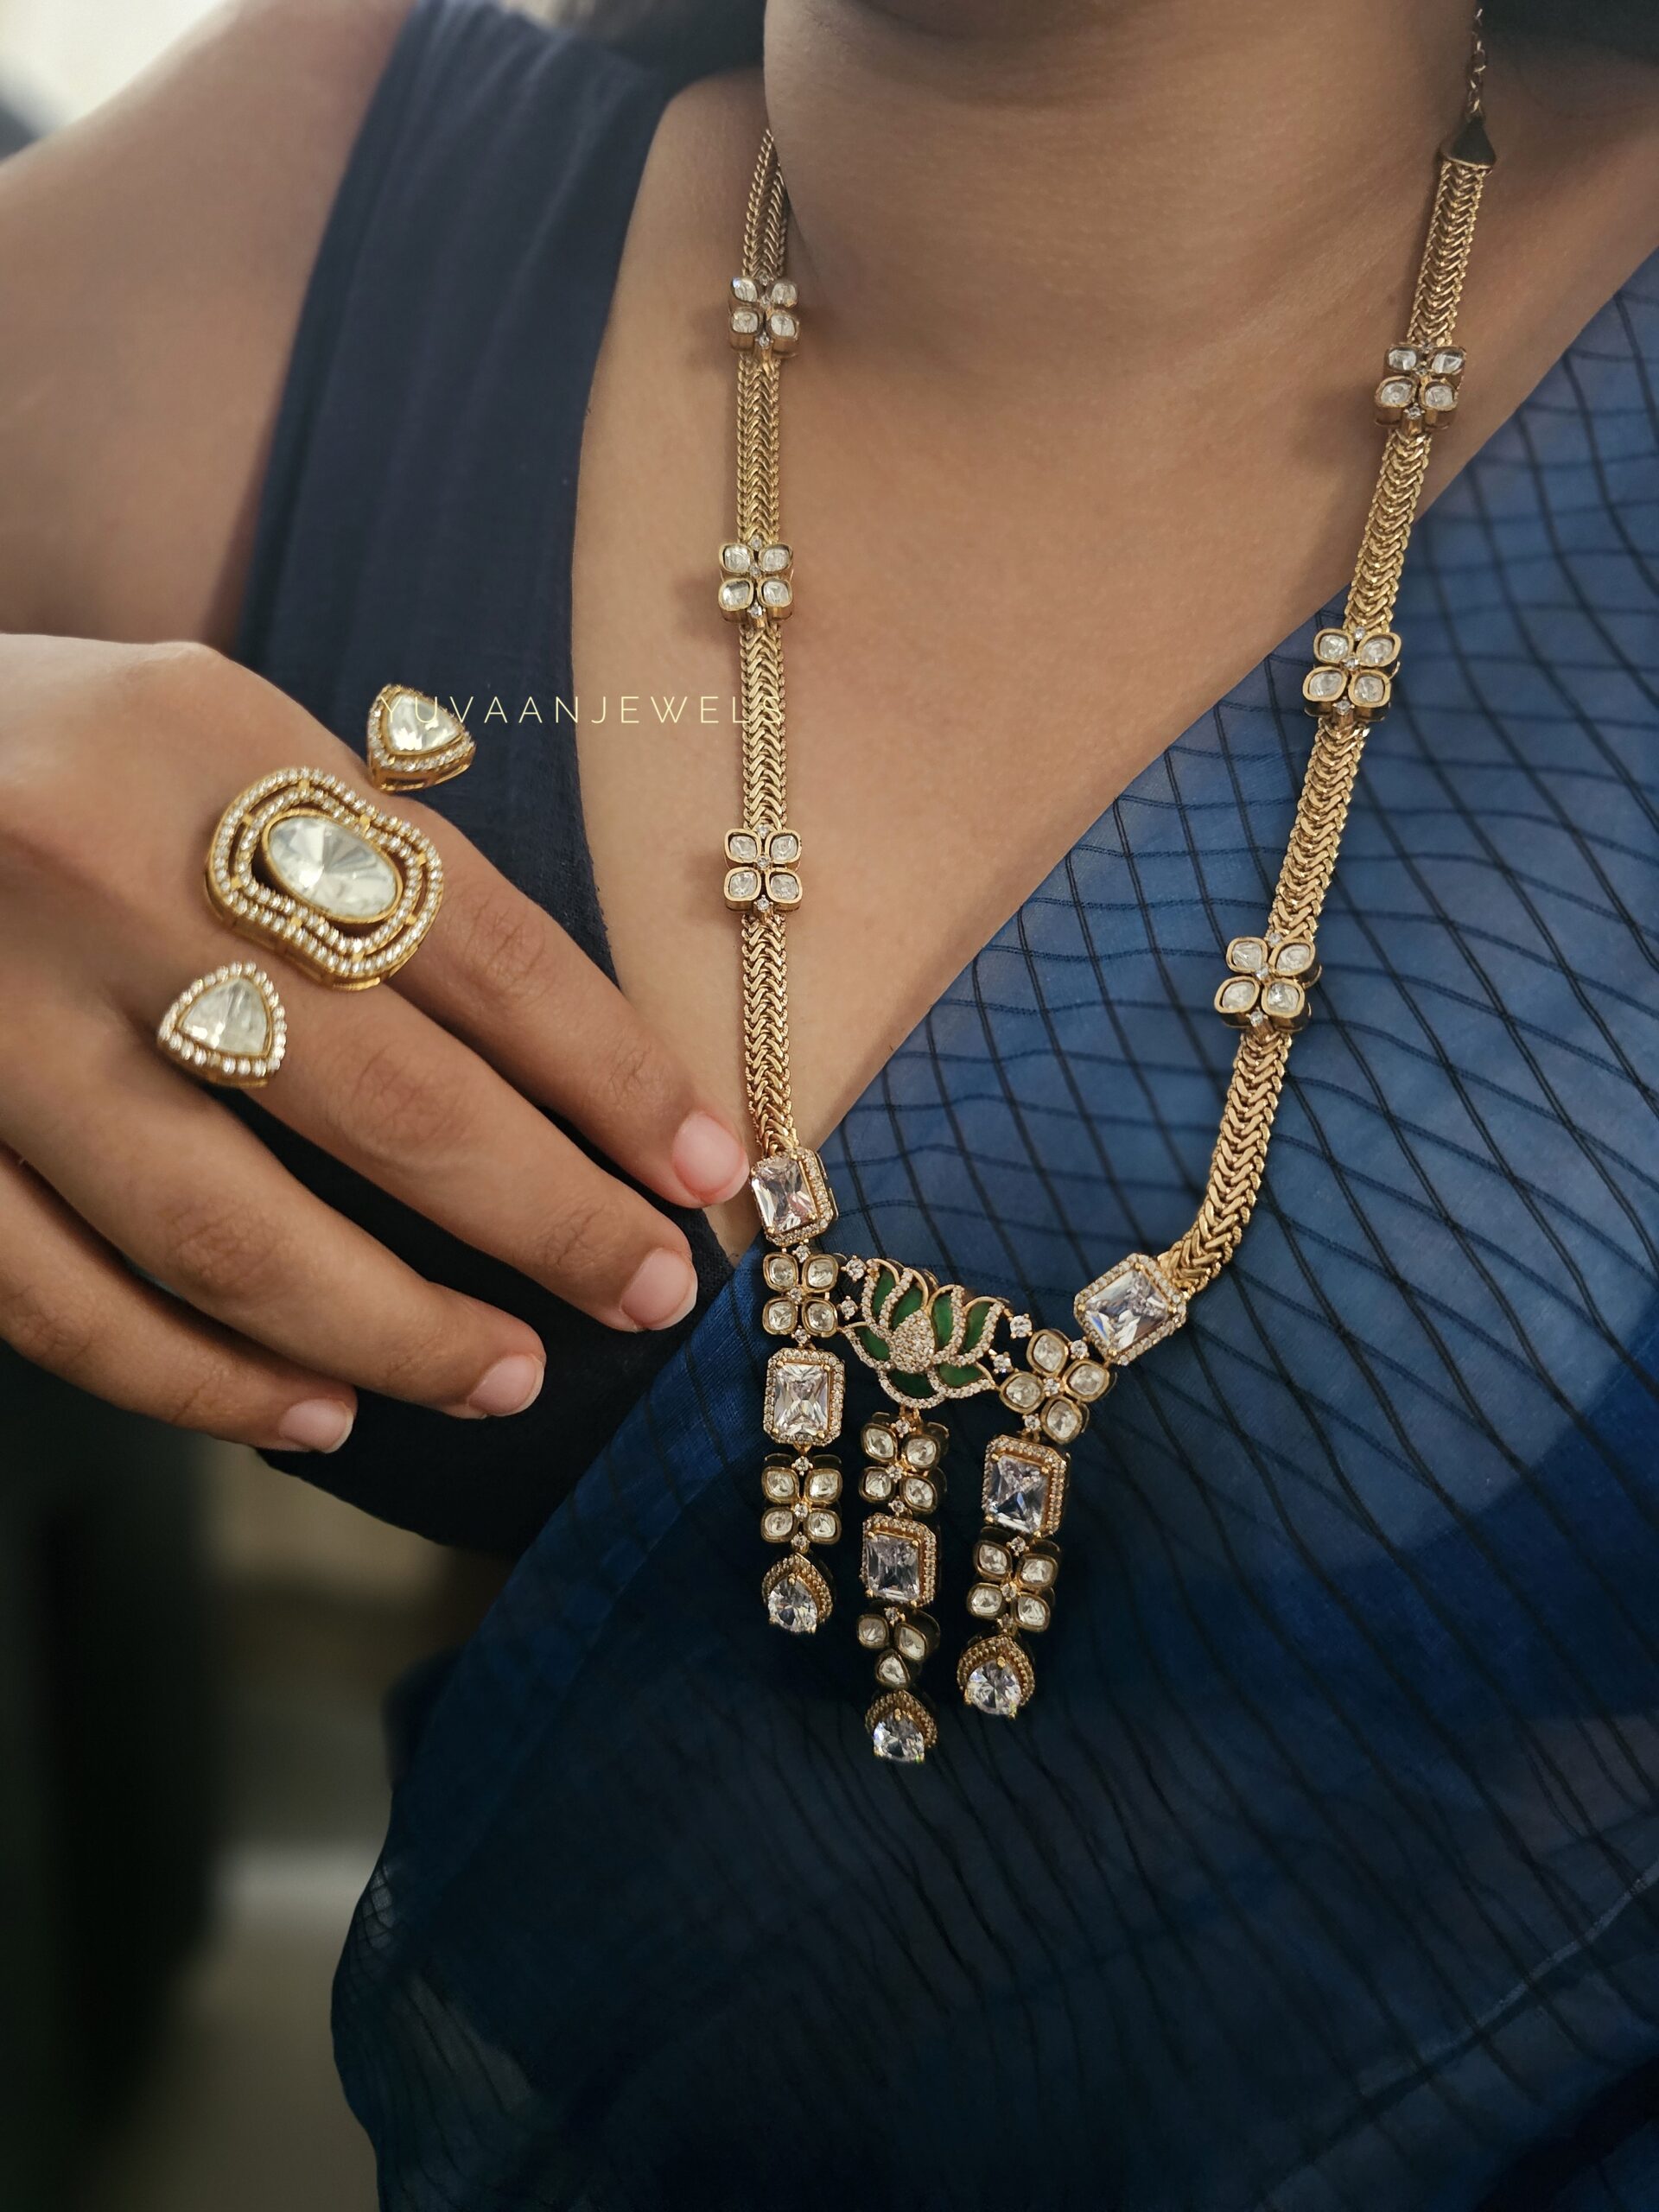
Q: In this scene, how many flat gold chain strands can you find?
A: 2